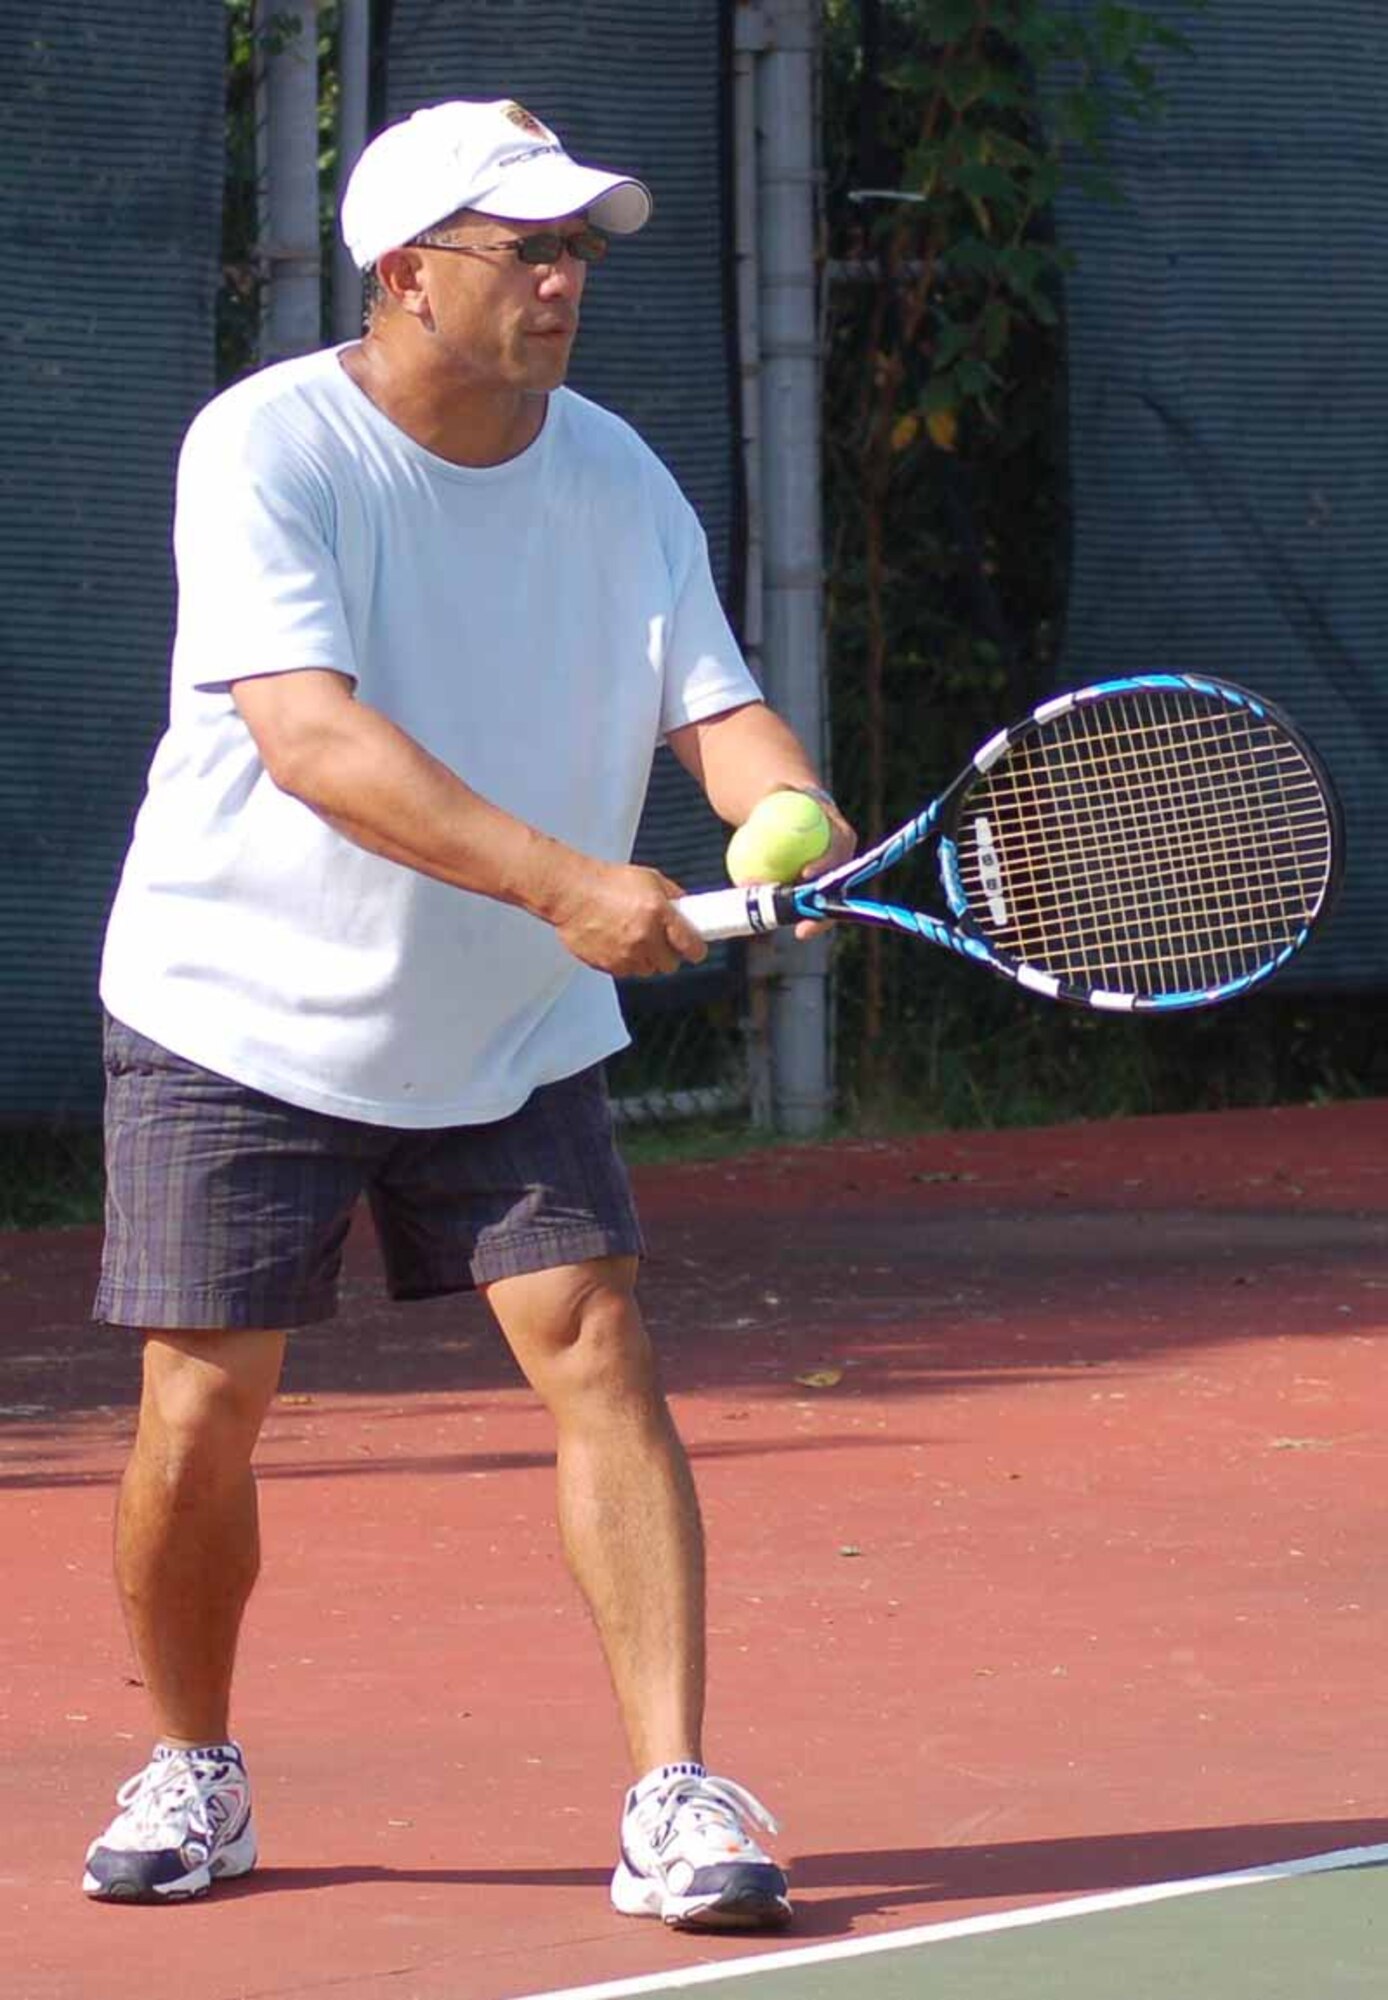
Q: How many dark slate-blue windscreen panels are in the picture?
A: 3